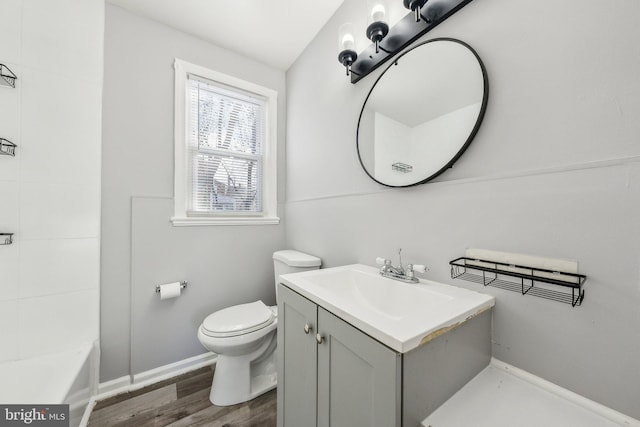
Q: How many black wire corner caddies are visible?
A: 3